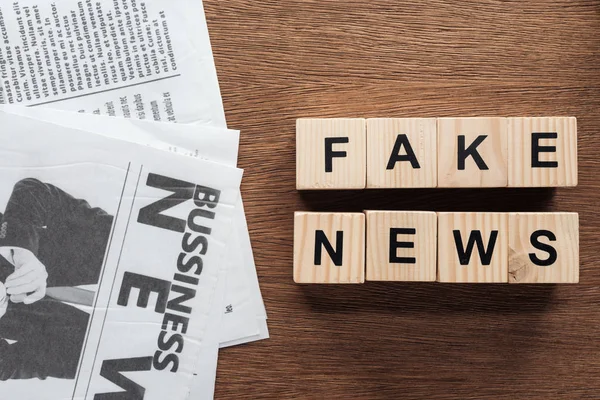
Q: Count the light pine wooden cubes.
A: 8